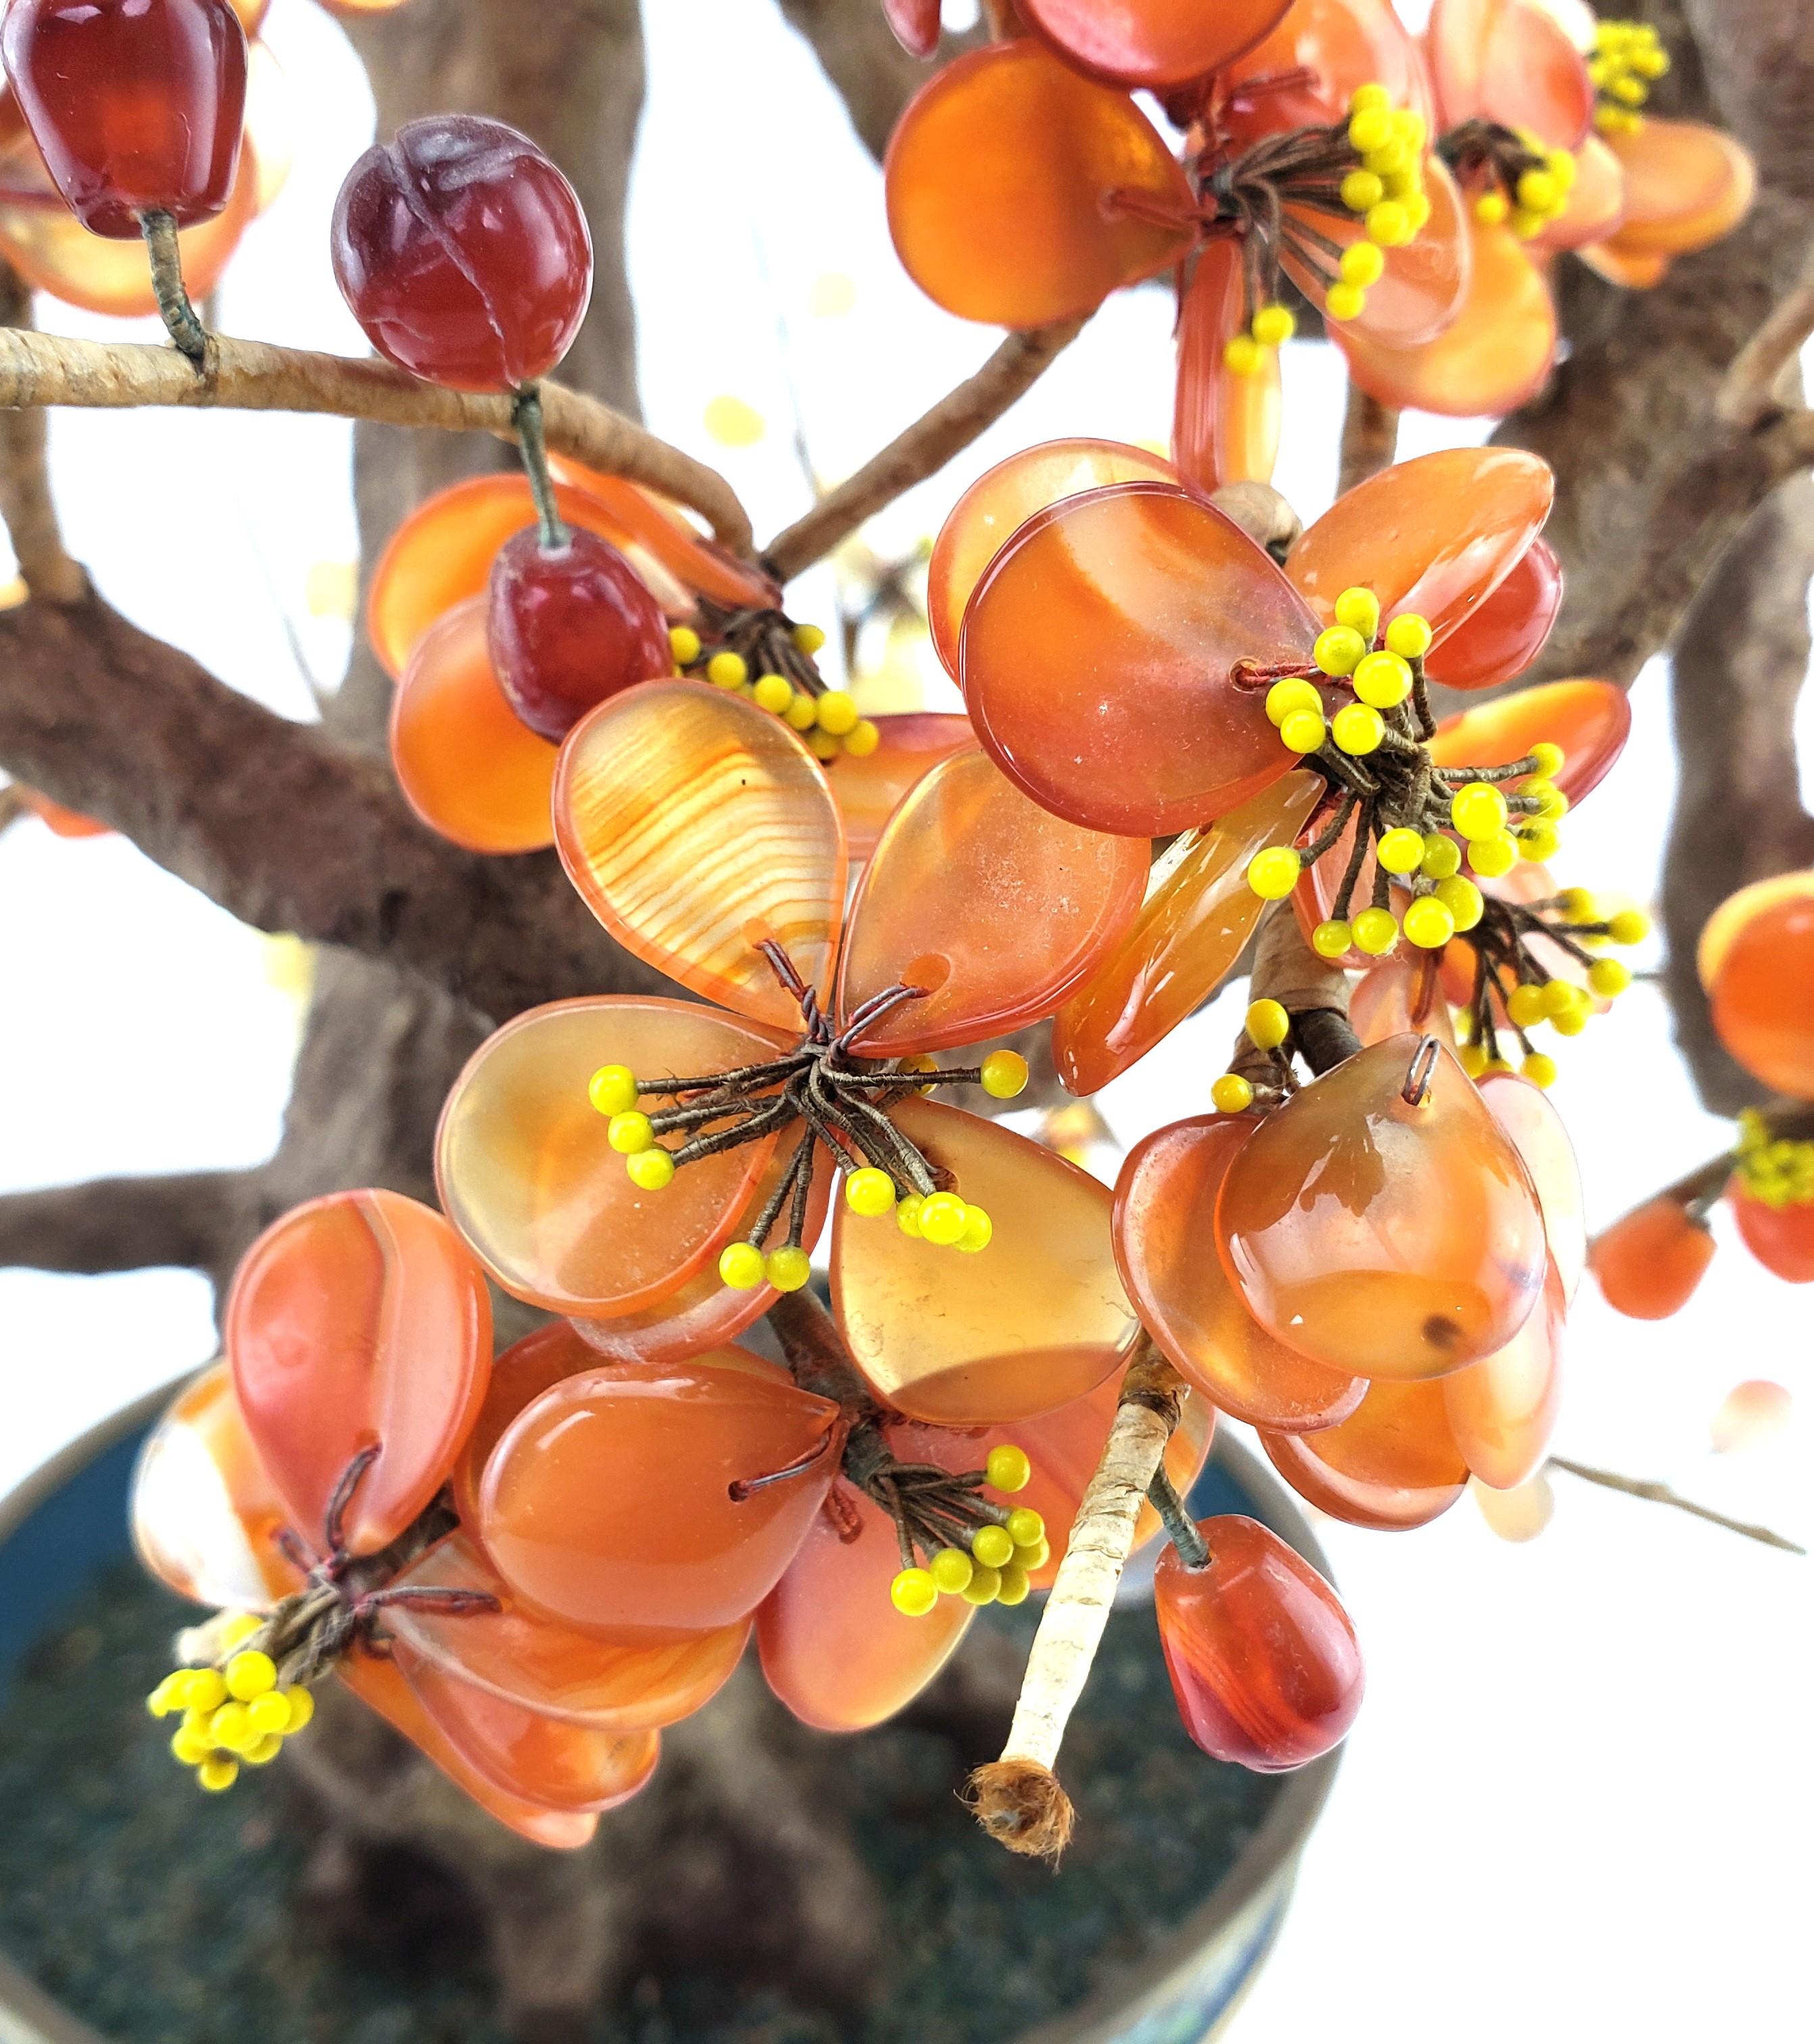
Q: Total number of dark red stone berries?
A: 4